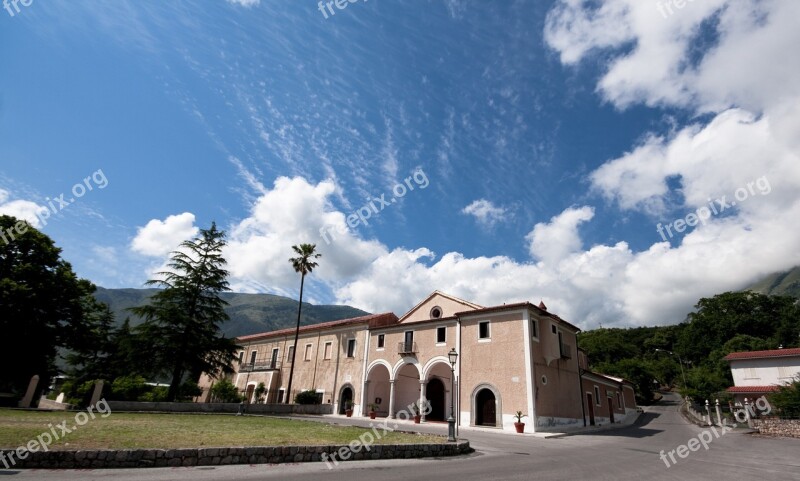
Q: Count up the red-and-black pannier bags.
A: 0